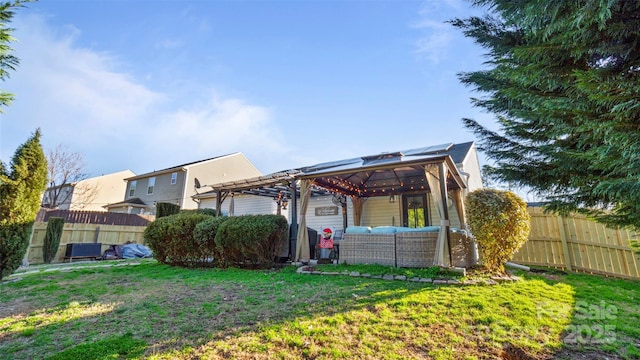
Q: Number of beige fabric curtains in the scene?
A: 4